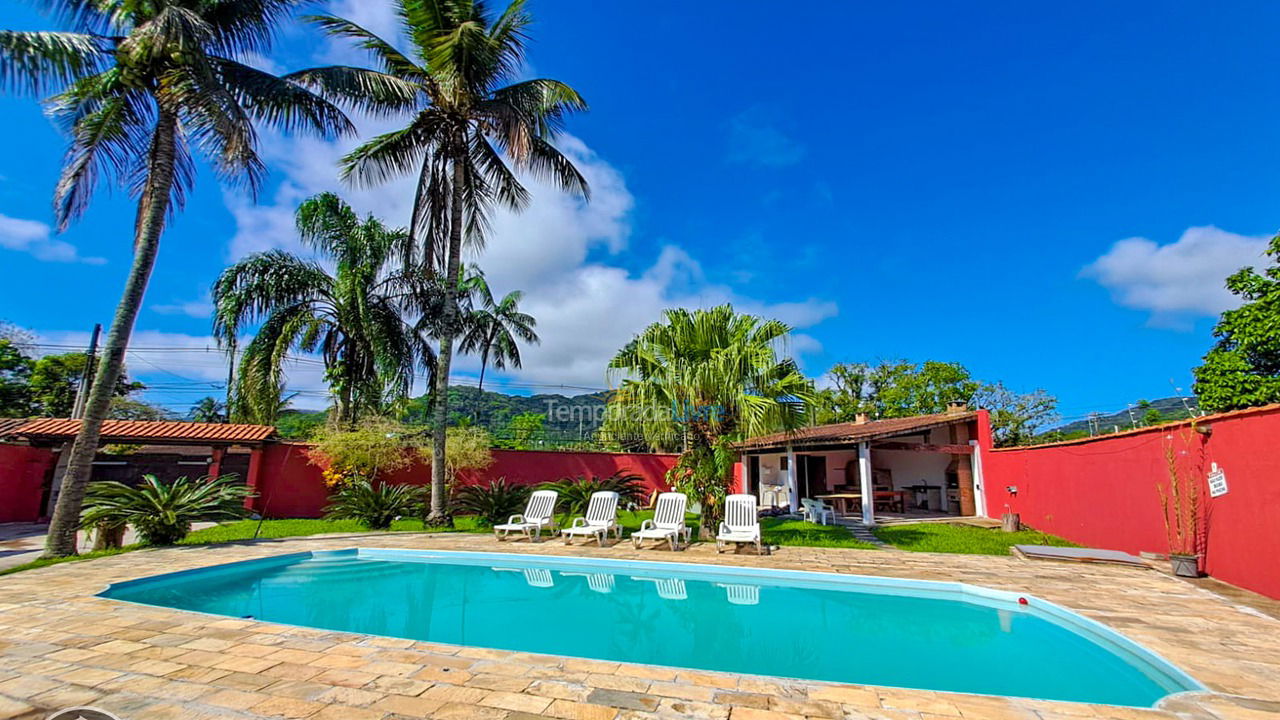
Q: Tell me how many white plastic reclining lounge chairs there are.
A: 4